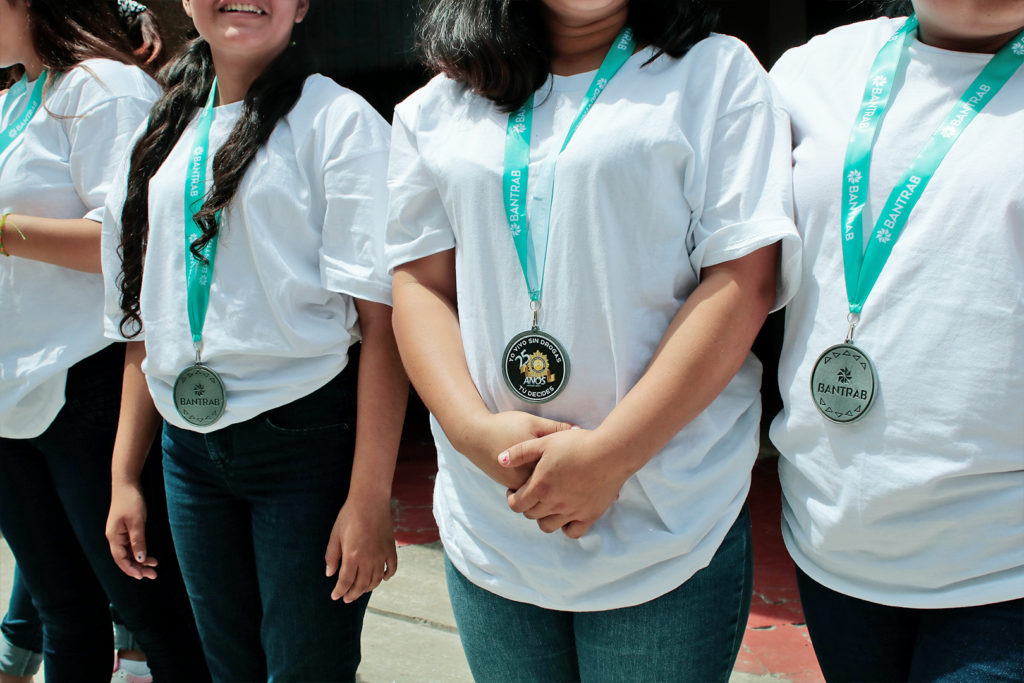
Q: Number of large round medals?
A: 3